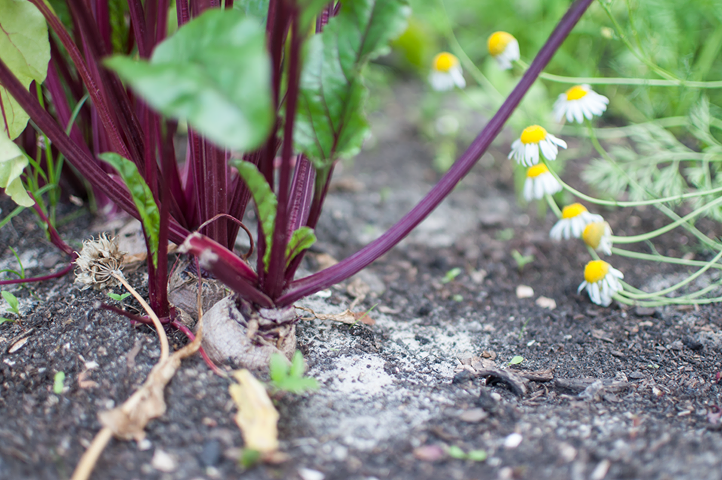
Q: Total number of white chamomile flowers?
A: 8